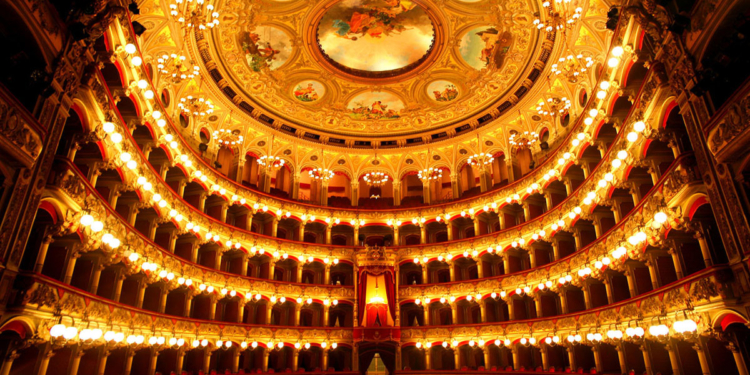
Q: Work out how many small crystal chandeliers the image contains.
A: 13